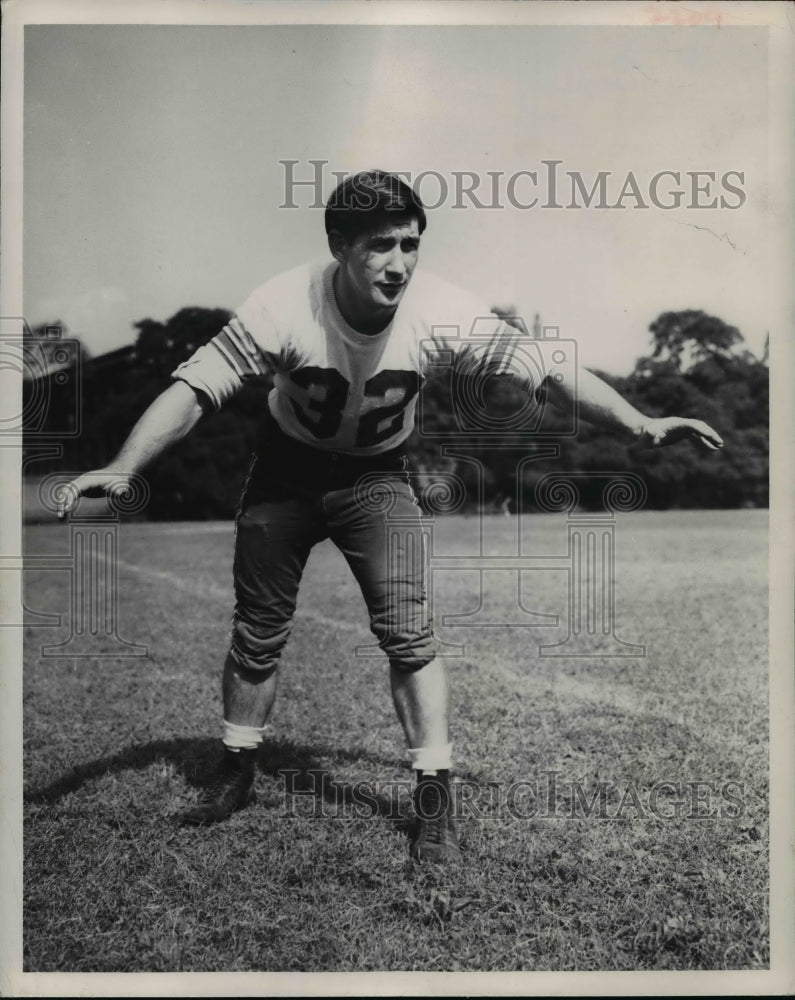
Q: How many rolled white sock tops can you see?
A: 2